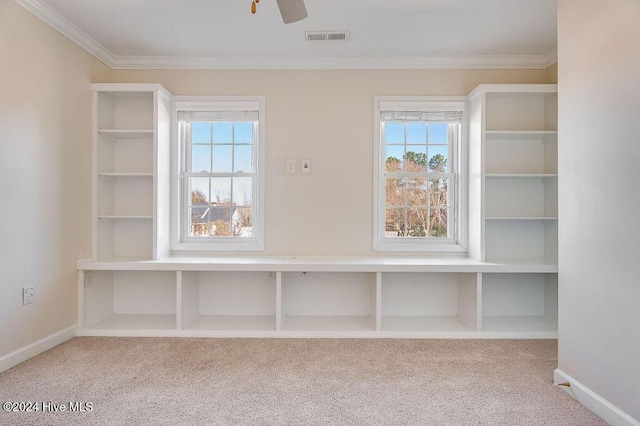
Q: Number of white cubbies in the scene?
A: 13